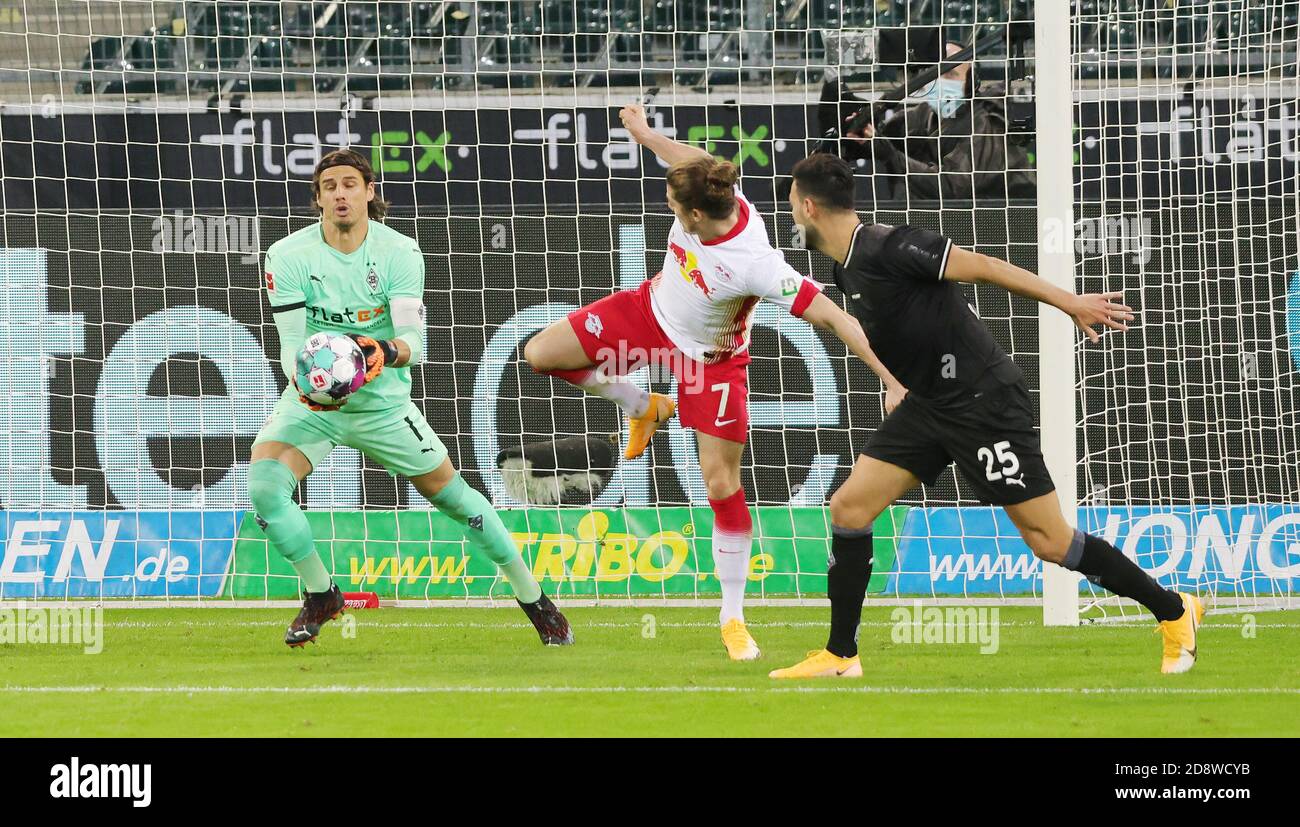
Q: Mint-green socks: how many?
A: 2